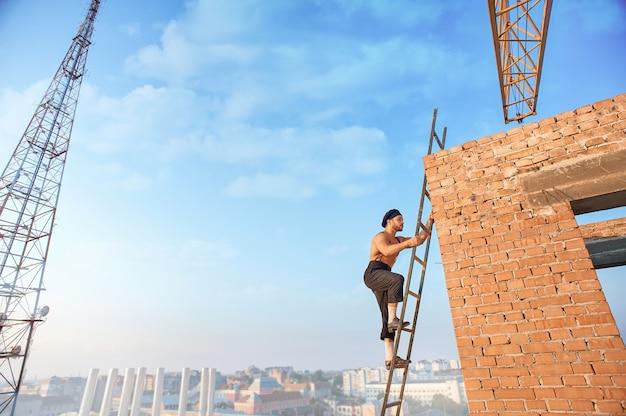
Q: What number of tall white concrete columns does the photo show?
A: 8